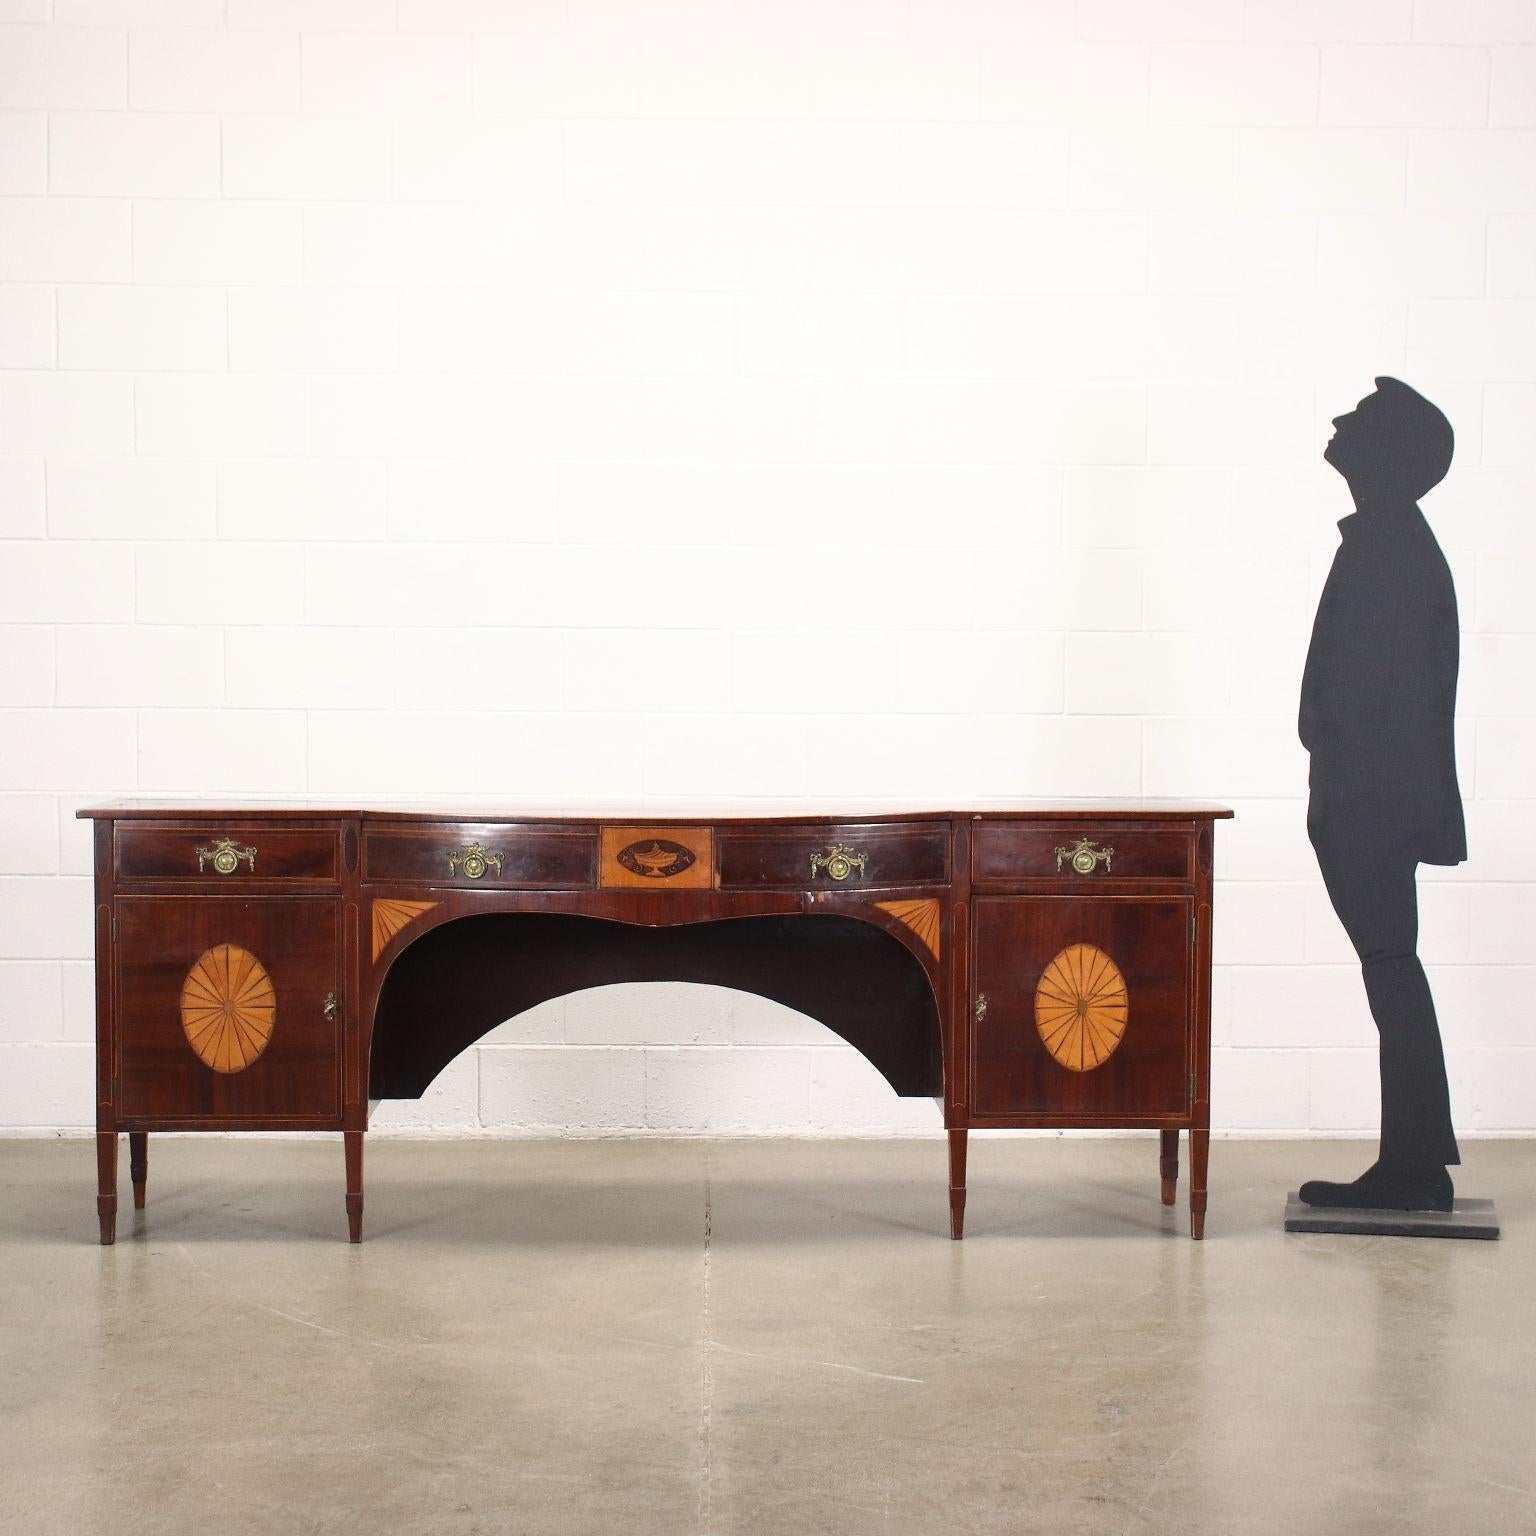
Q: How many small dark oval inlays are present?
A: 4